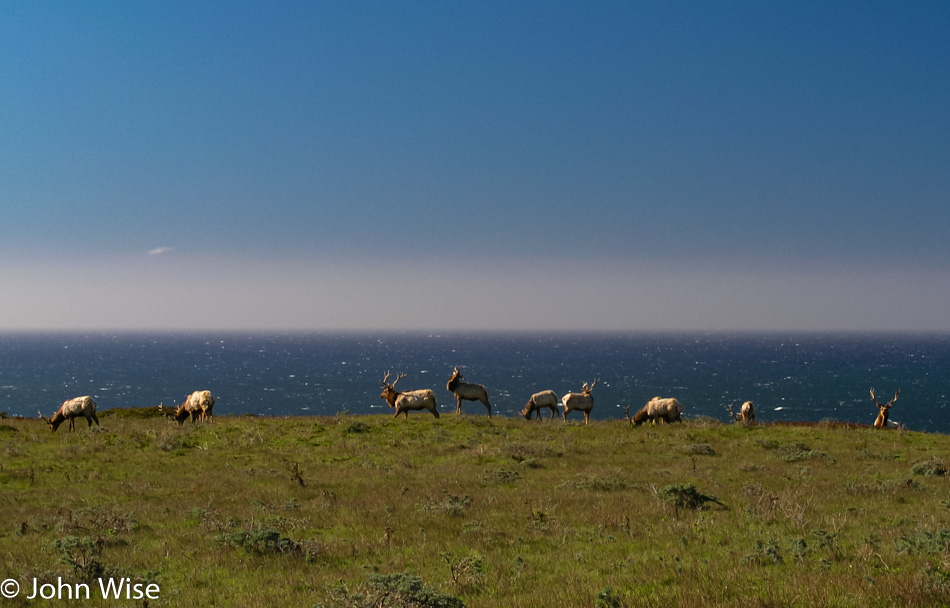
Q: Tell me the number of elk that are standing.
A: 8